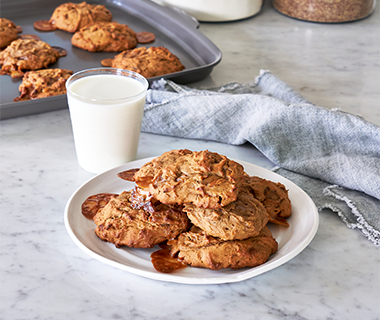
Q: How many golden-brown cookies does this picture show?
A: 11